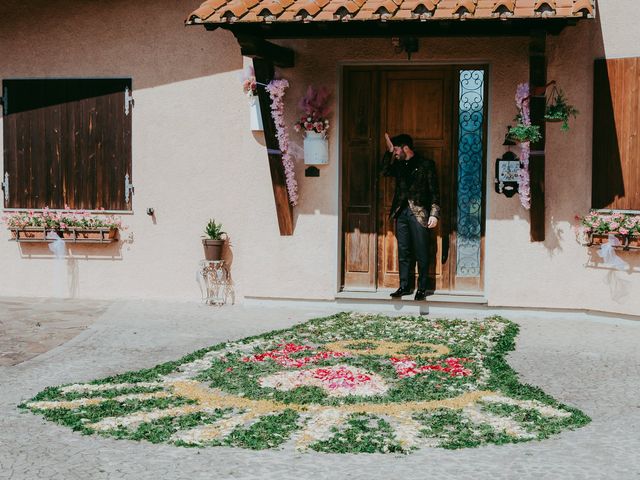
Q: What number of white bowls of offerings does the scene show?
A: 0